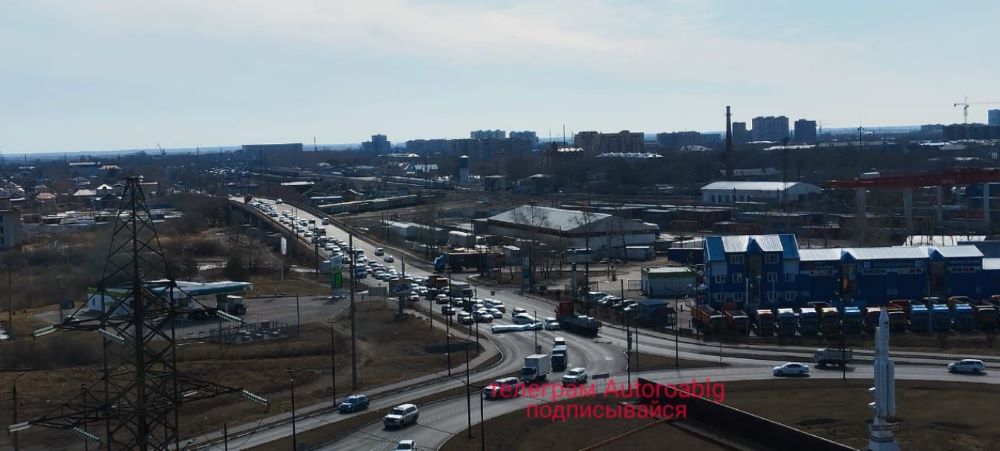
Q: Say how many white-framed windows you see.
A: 10